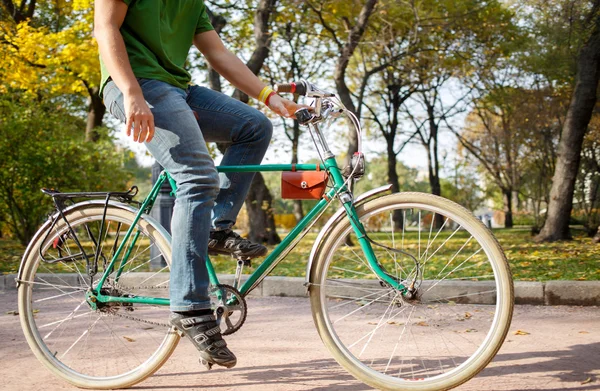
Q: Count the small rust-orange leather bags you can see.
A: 1